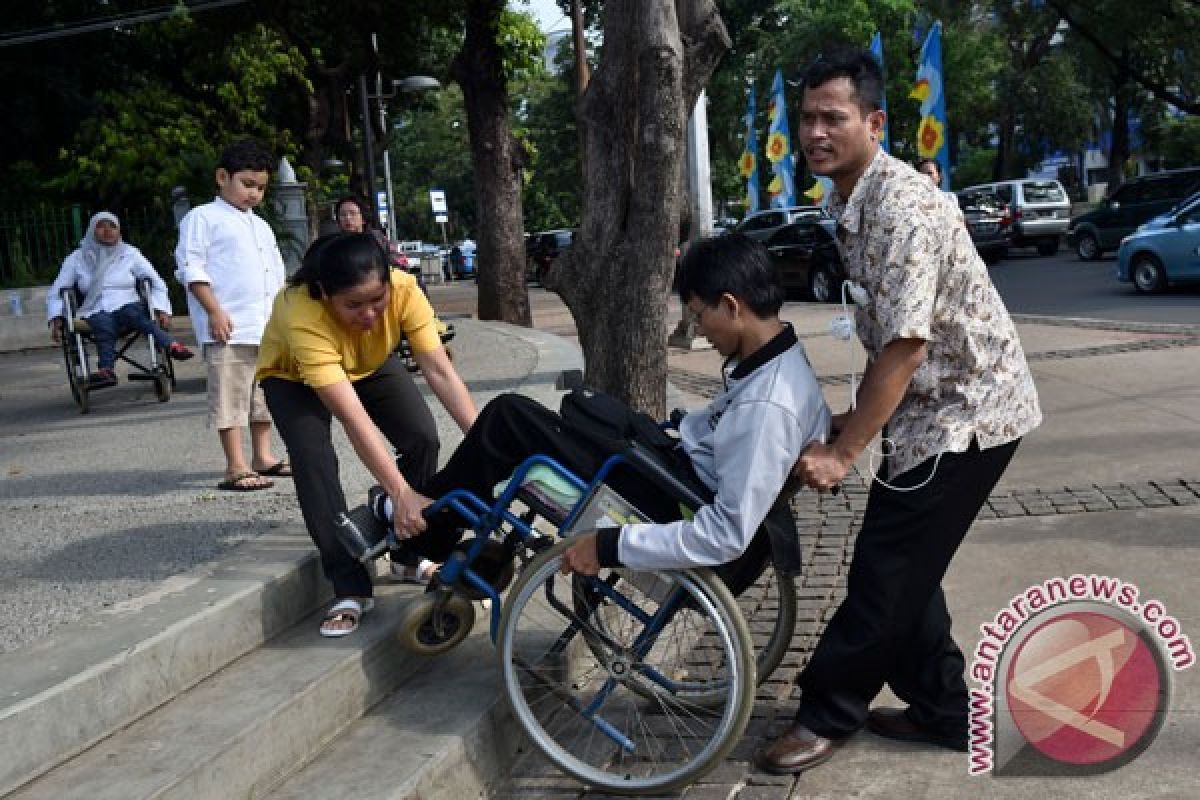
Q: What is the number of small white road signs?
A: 2